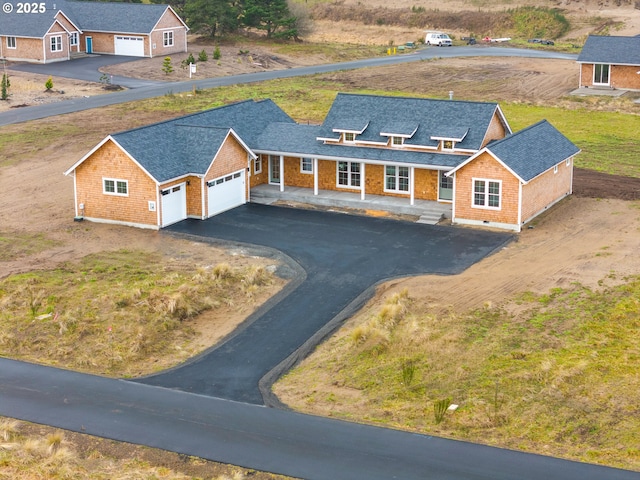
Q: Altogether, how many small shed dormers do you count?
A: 3